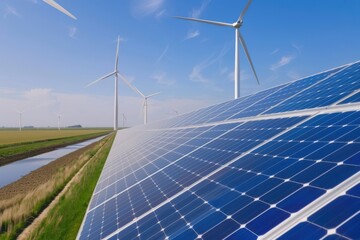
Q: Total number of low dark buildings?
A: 2